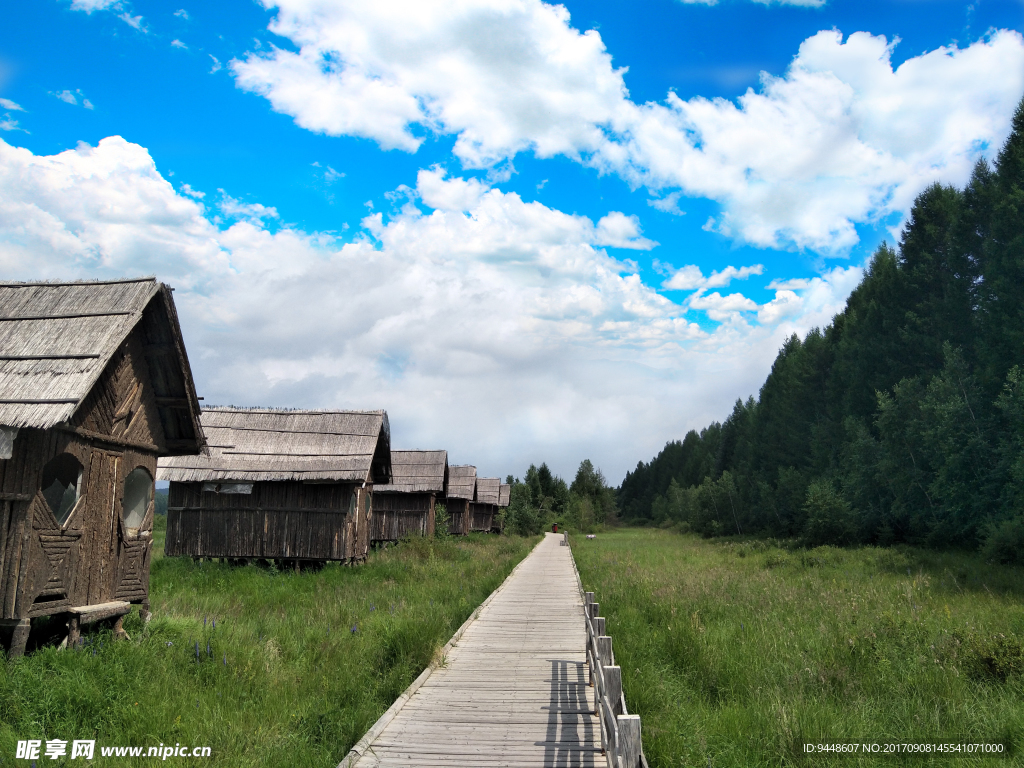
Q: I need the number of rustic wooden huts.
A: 6